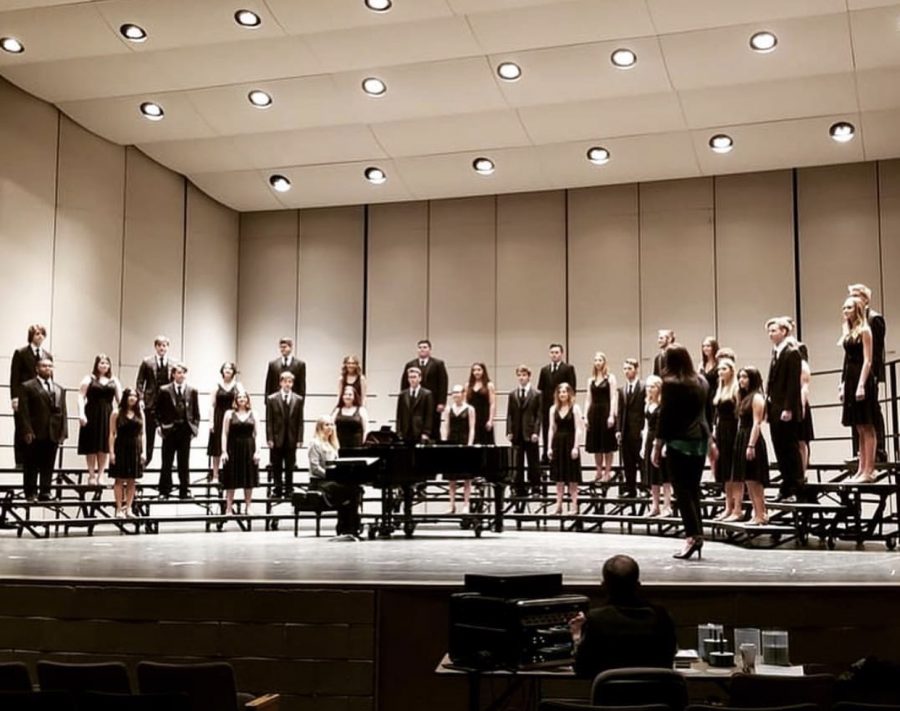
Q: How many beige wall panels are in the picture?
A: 14